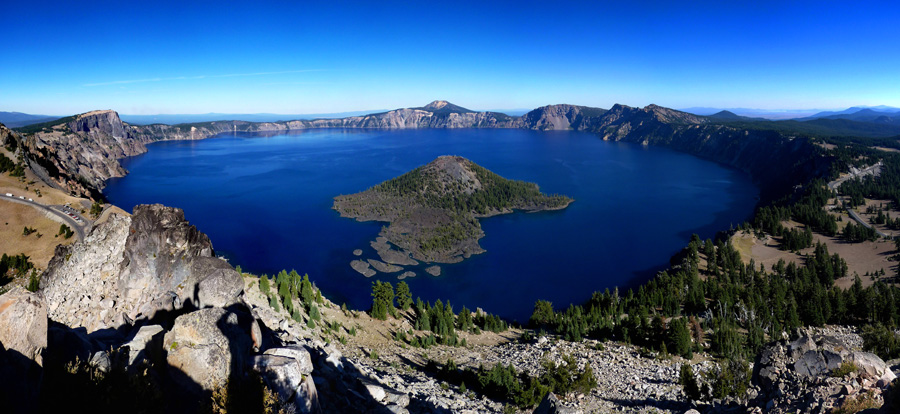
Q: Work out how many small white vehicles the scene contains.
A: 3